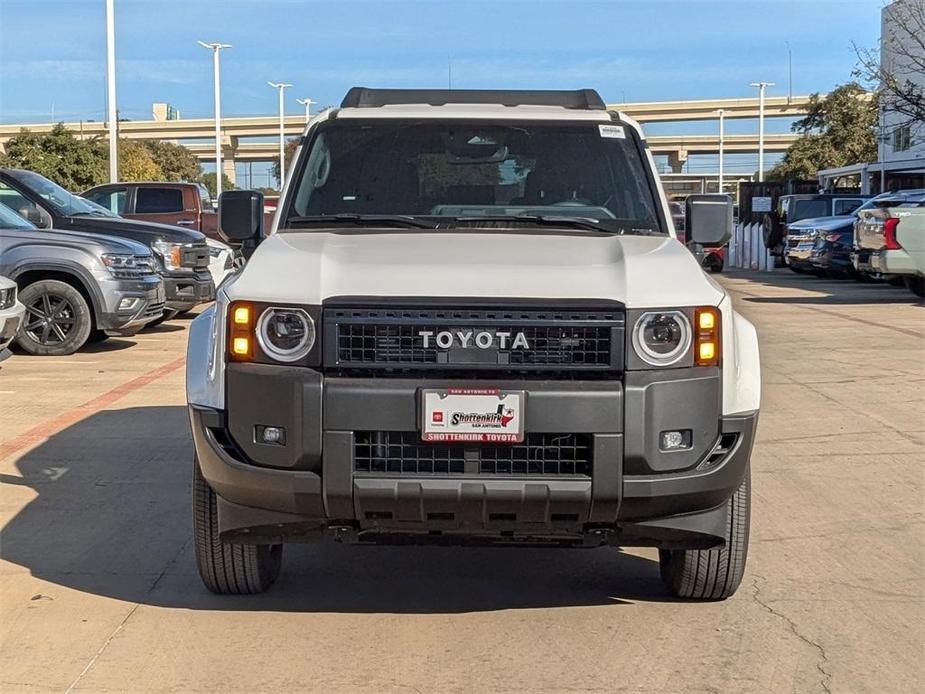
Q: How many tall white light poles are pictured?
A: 6